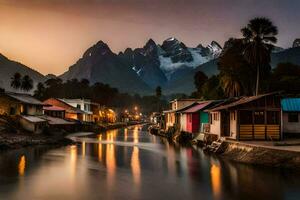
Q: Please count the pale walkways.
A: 1